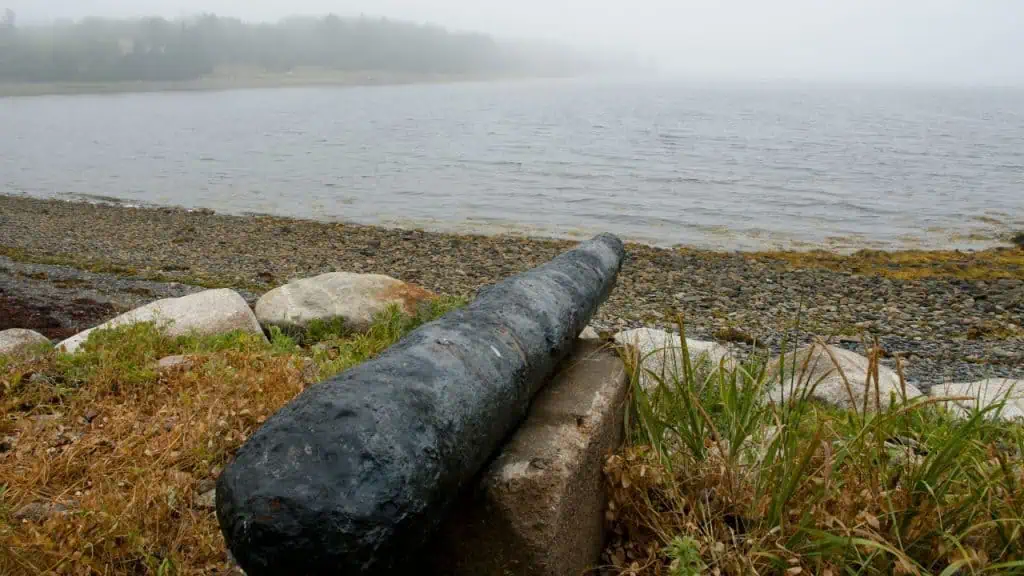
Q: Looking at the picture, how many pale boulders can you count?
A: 6